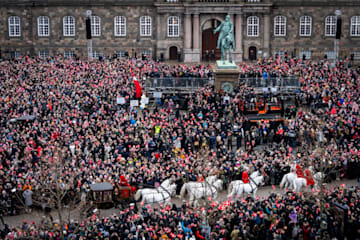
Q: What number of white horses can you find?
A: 8